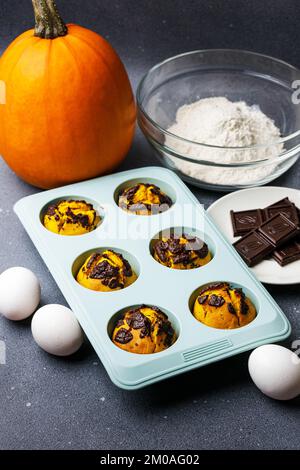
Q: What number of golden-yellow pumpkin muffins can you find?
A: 6